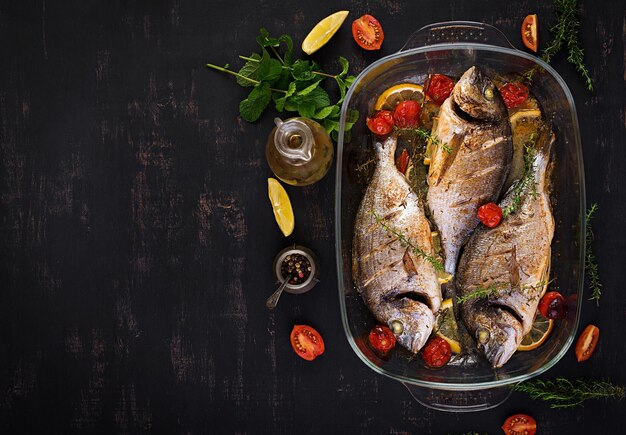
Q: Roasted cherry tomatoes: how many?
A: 8